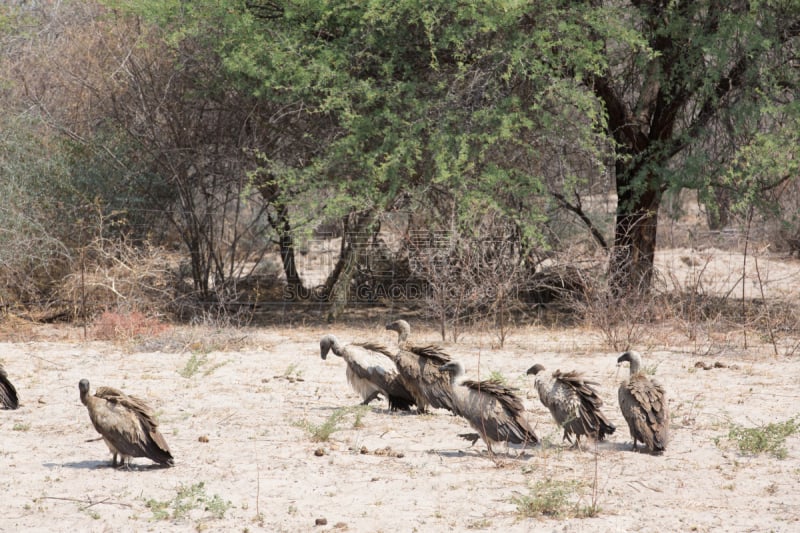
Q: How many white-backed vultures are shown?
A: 7